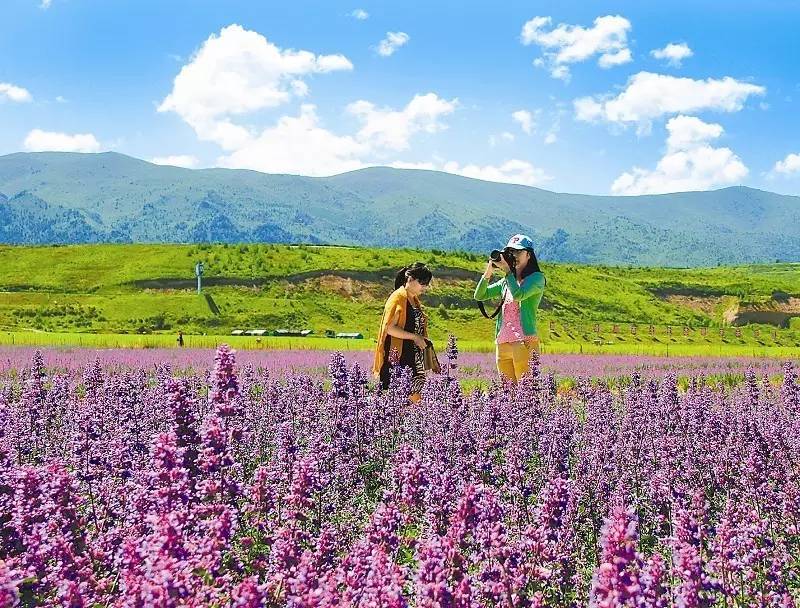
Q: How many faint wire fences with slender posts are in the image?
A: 1